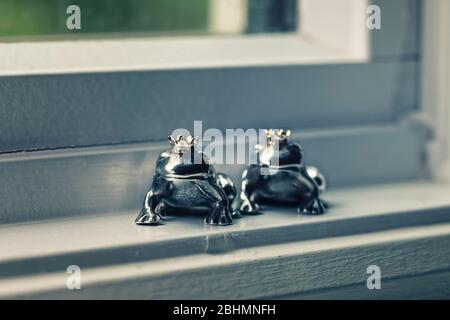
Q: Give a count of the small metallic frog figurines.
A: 2